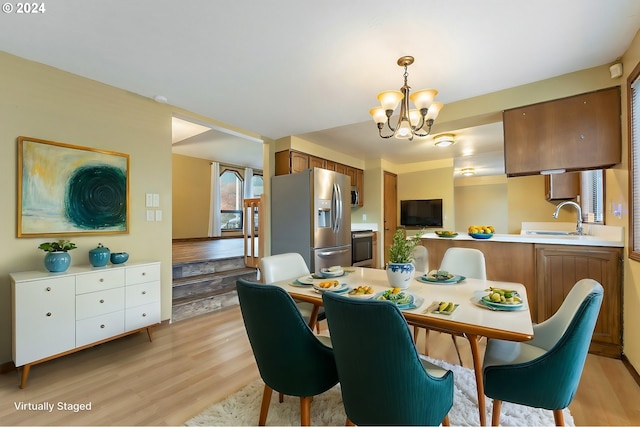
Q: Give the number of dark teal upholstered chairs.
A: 3